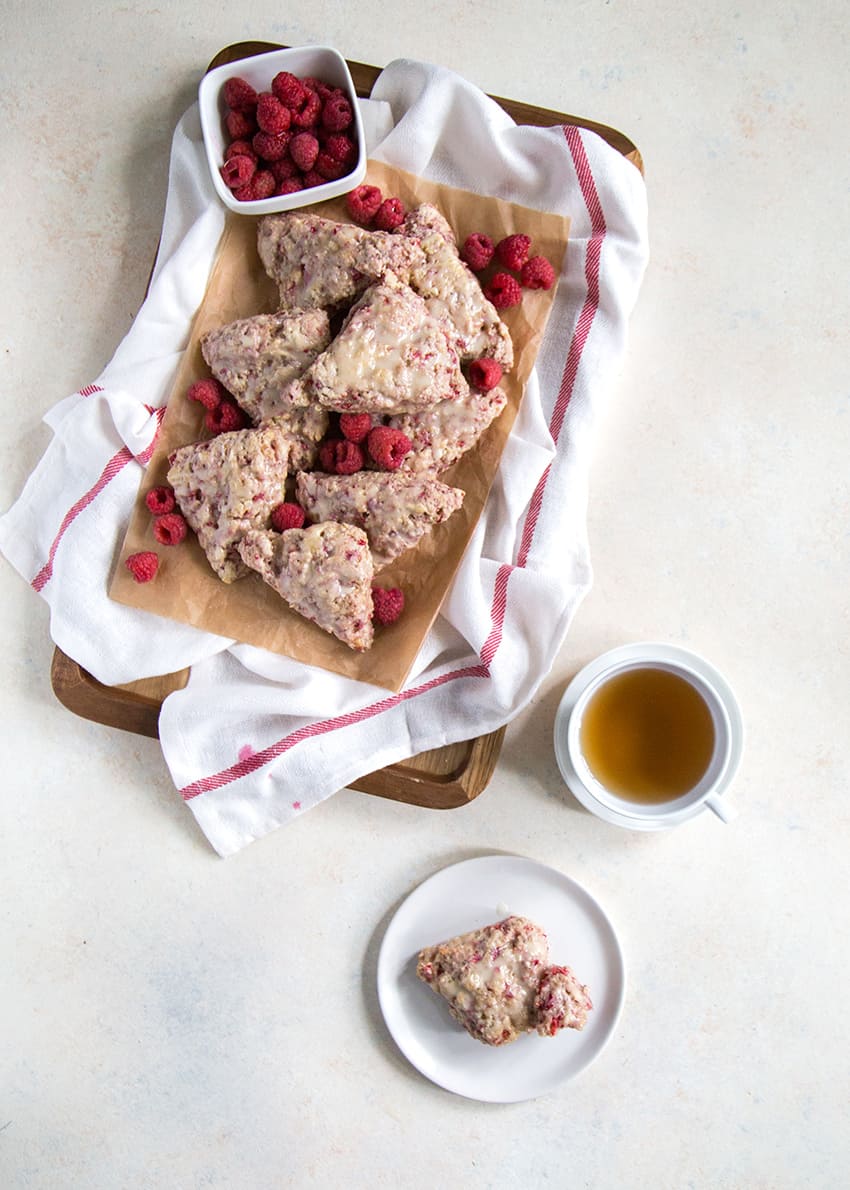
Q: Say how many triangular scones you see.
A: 9